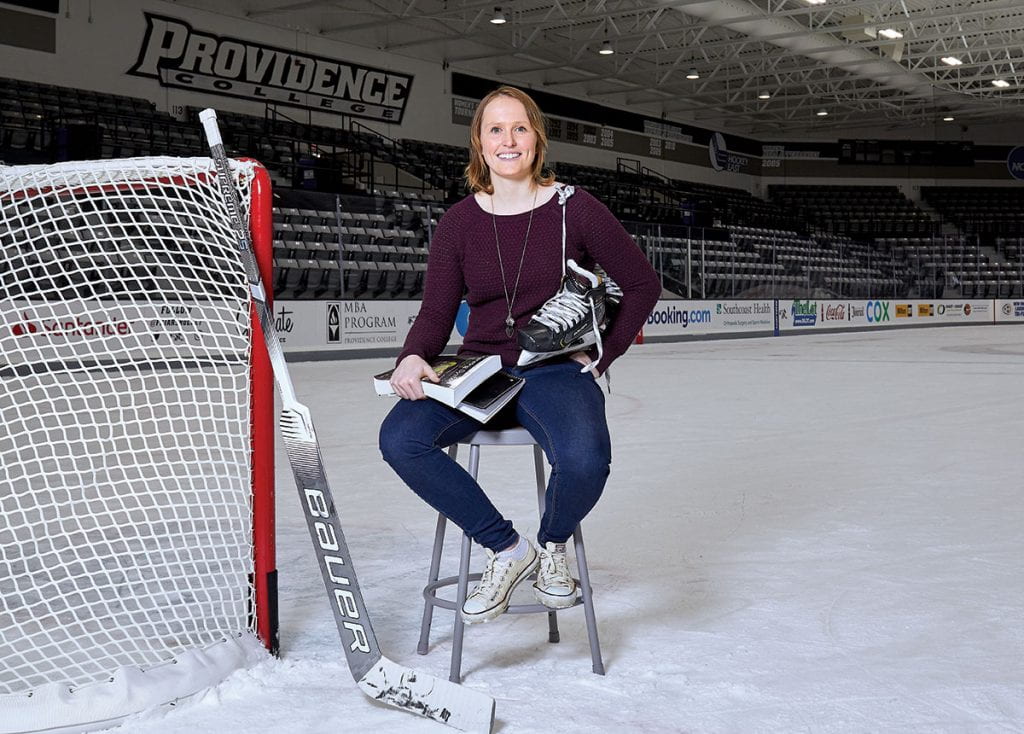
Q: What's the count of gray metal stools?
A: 1